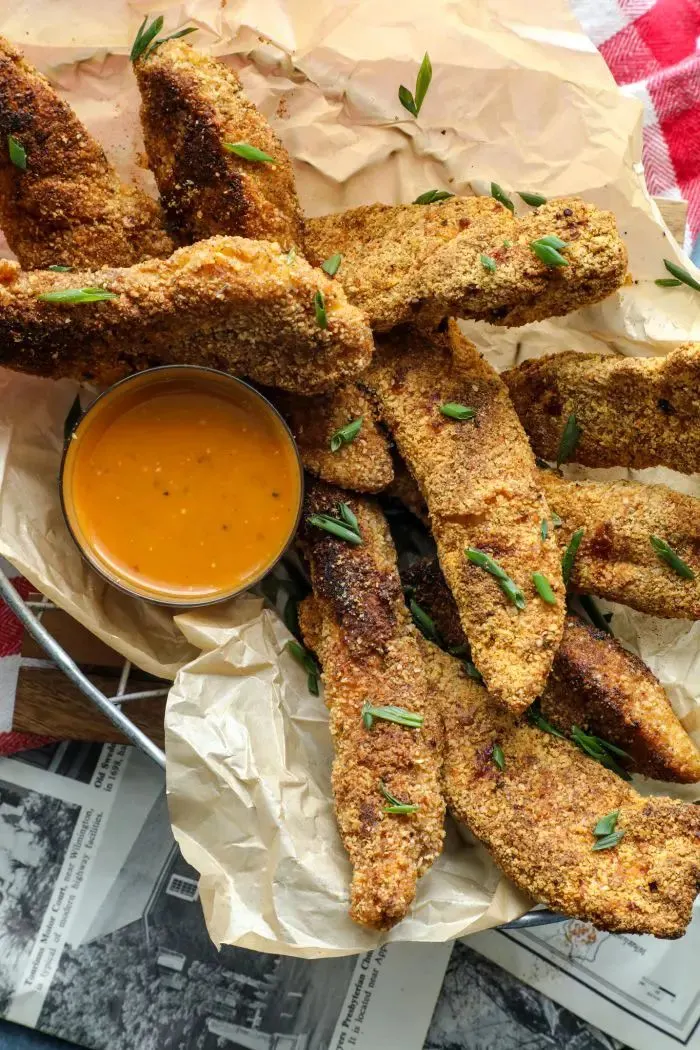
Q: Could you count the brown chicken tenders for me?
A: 11